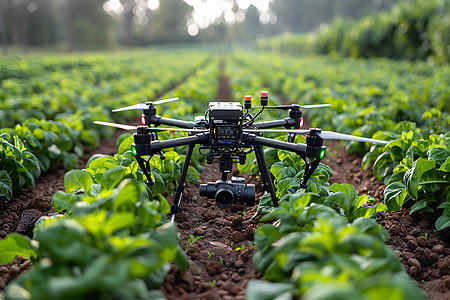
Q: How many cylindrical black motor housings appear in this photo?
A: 4